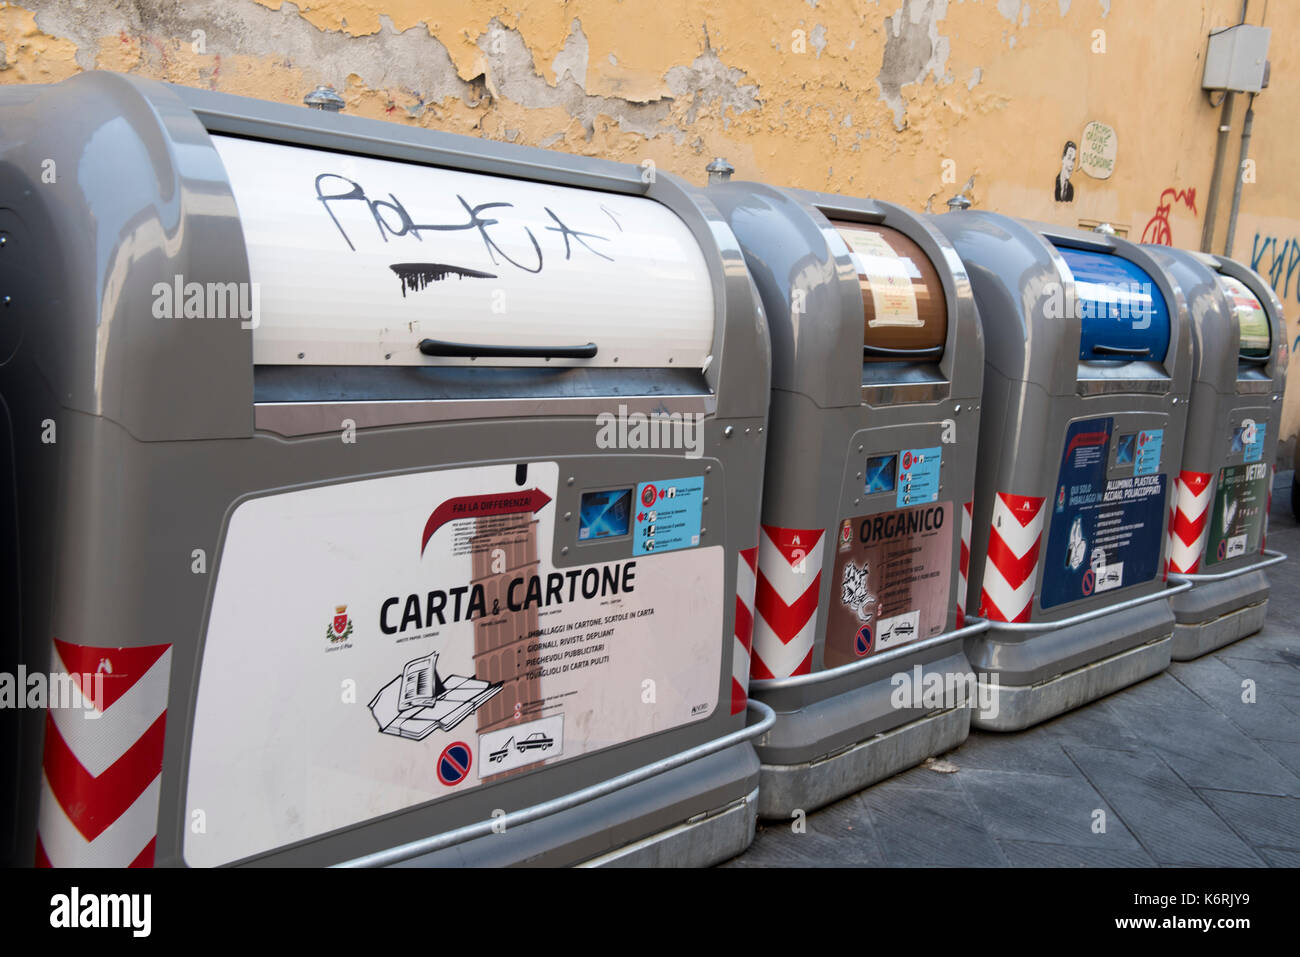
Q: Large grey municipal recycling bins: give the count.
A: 4